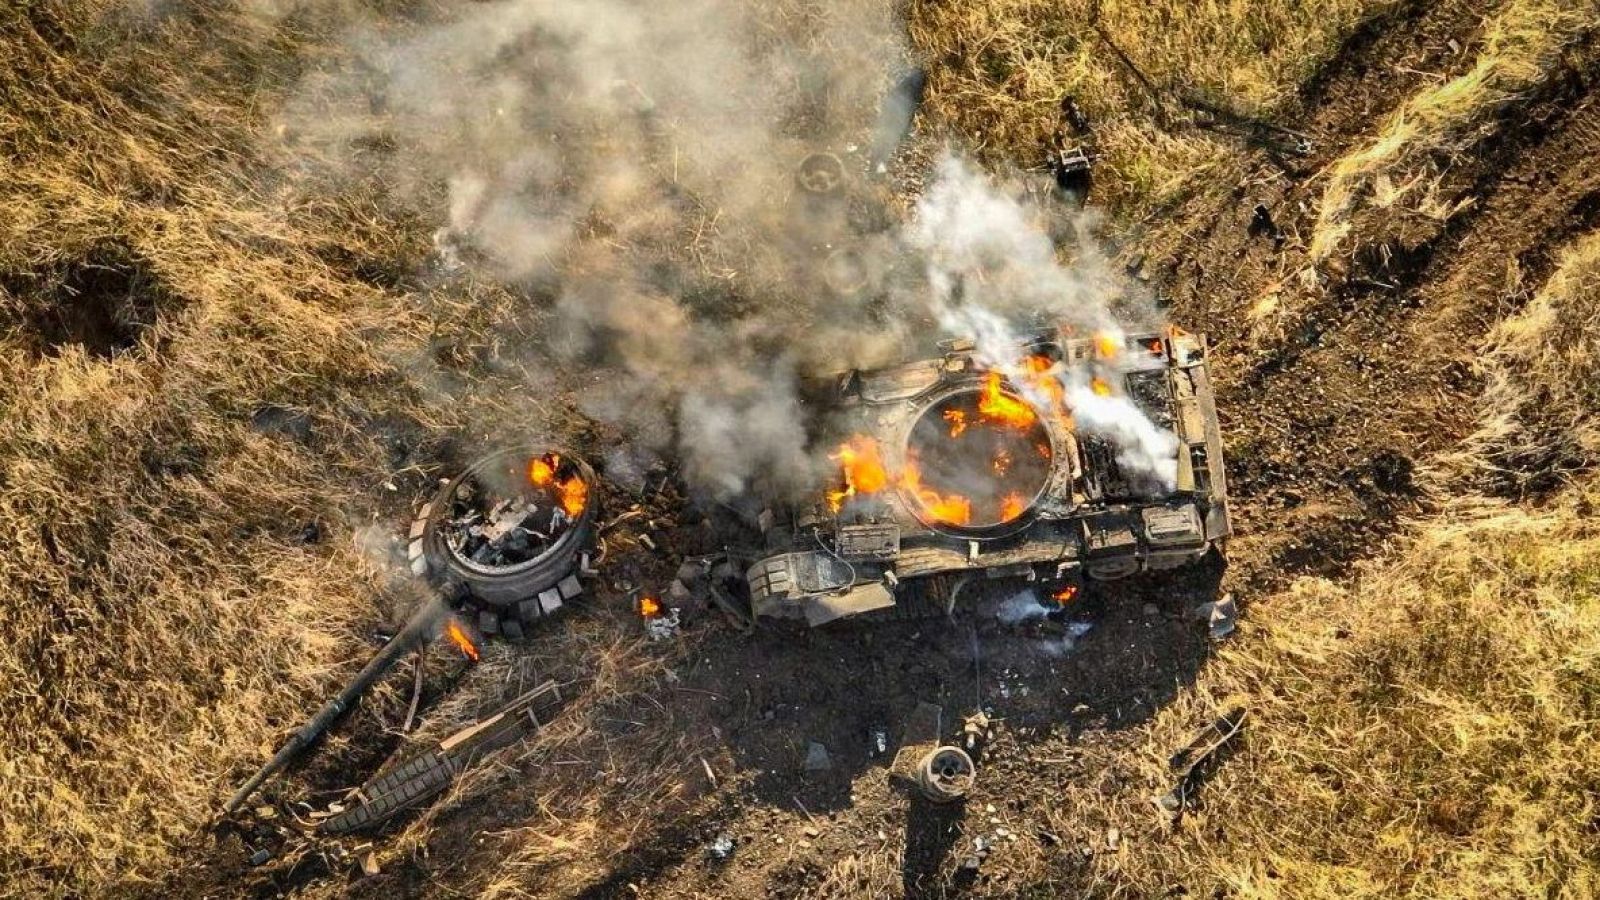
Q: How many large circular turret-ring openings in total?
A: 2